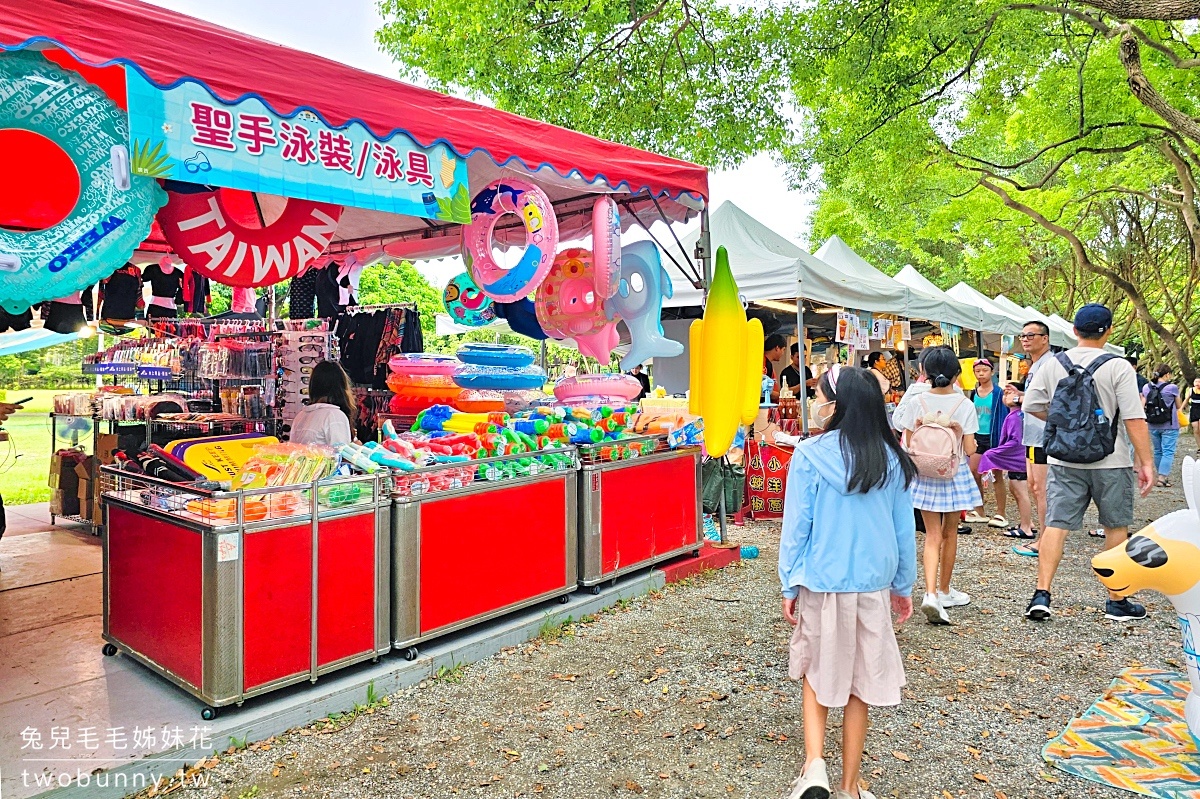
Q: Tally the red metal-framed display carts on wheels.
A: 3